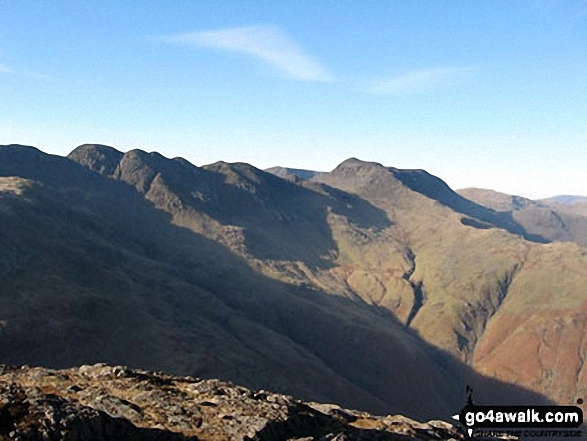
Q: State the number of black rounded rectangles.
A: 1